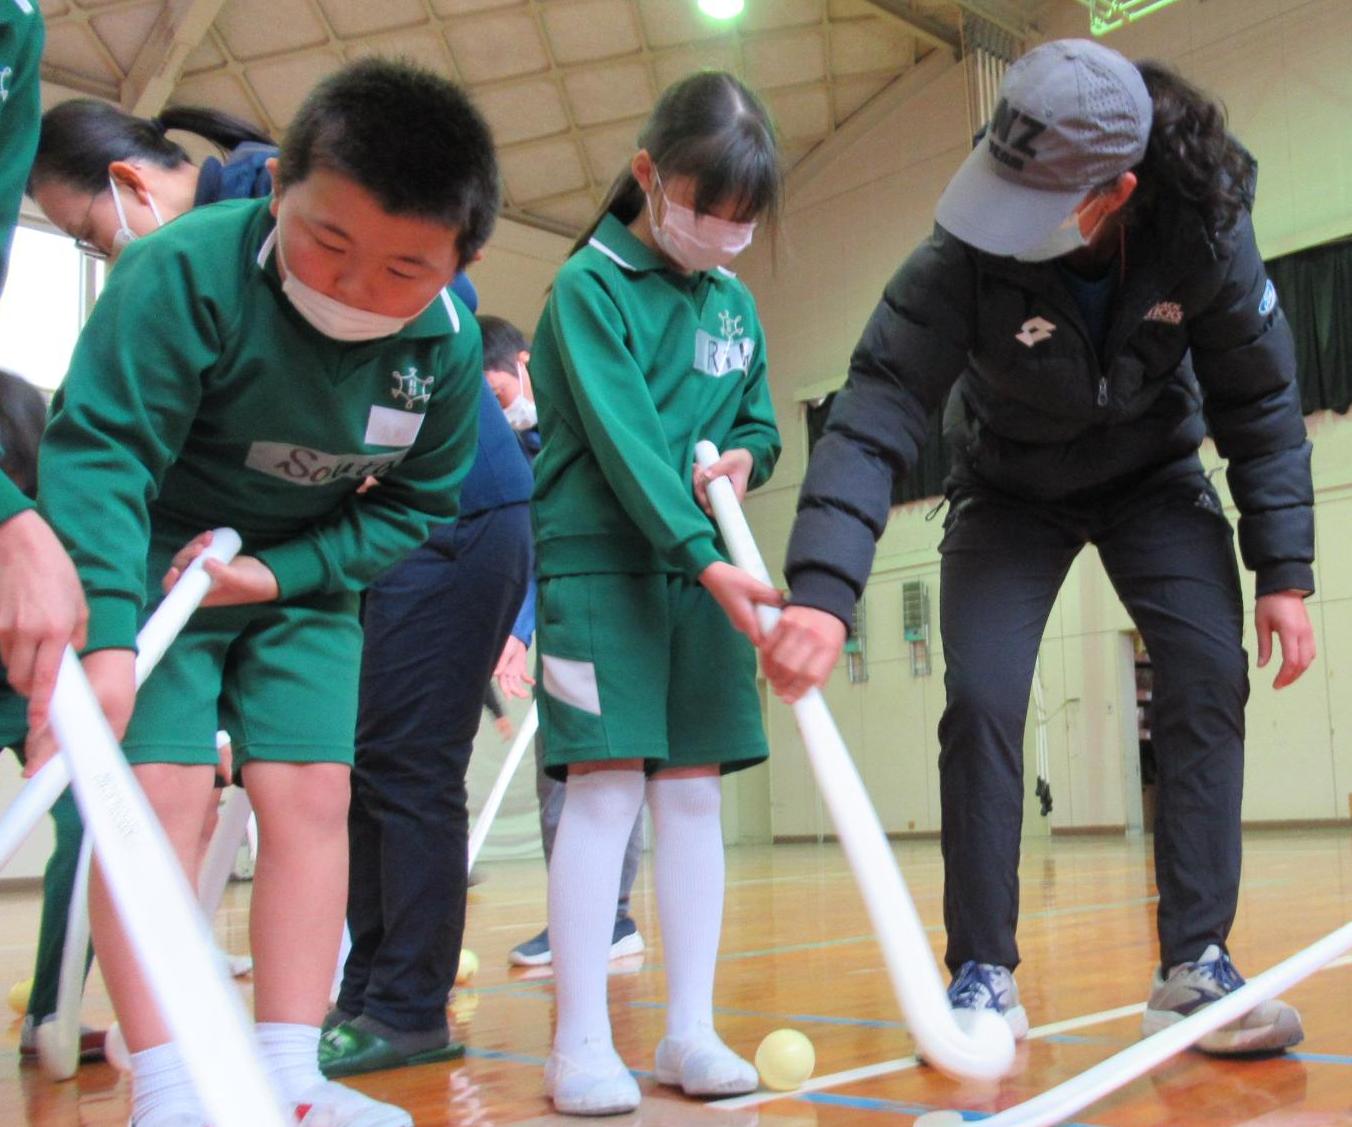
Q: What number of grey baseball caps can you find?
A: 1